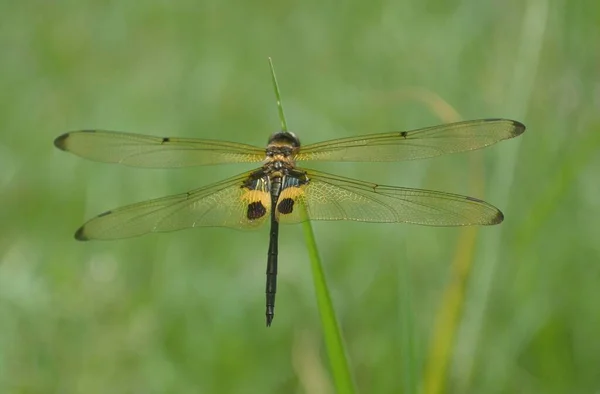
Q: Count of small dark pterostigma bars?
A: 4